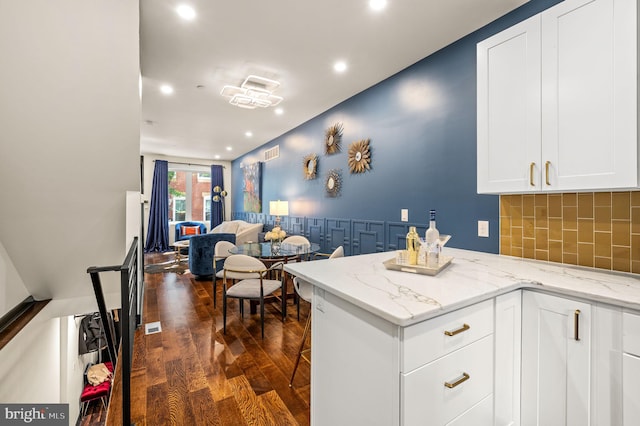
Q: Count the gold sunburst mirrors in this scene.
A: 4